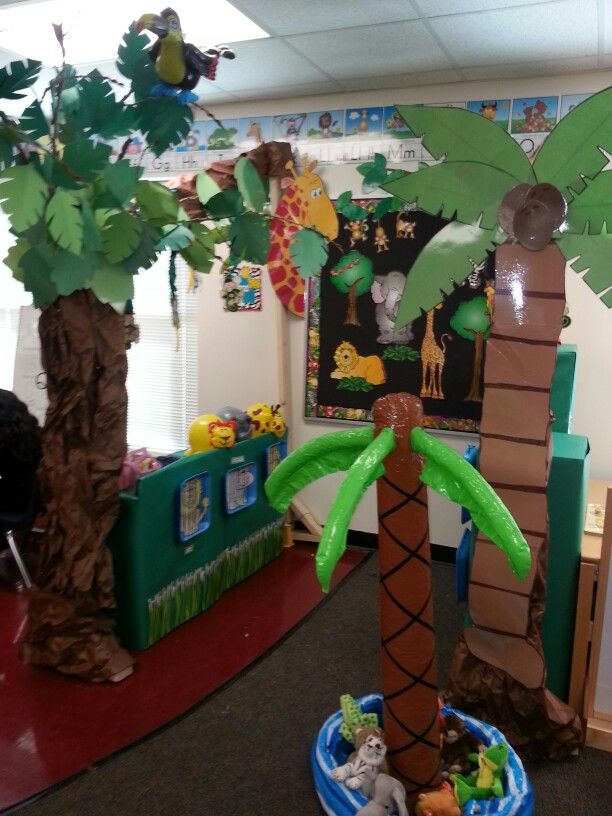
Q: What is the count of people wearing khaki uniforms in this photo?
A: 0